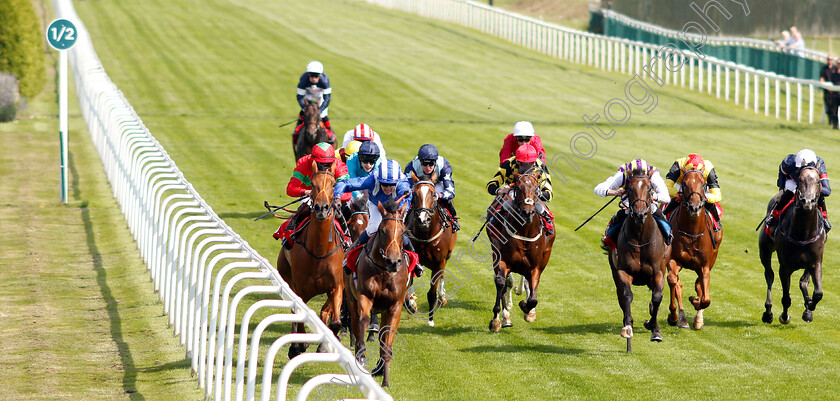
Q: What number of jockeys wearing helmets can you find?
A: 12